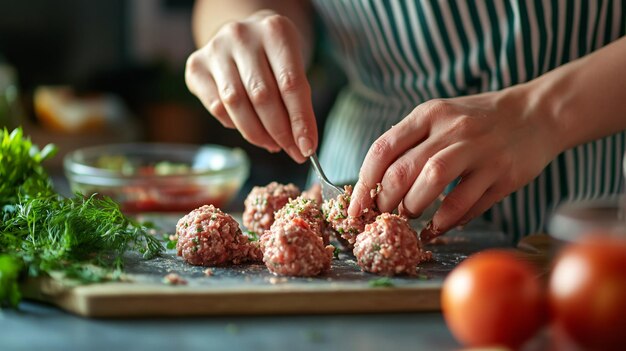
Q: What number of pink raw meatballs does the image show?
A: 6